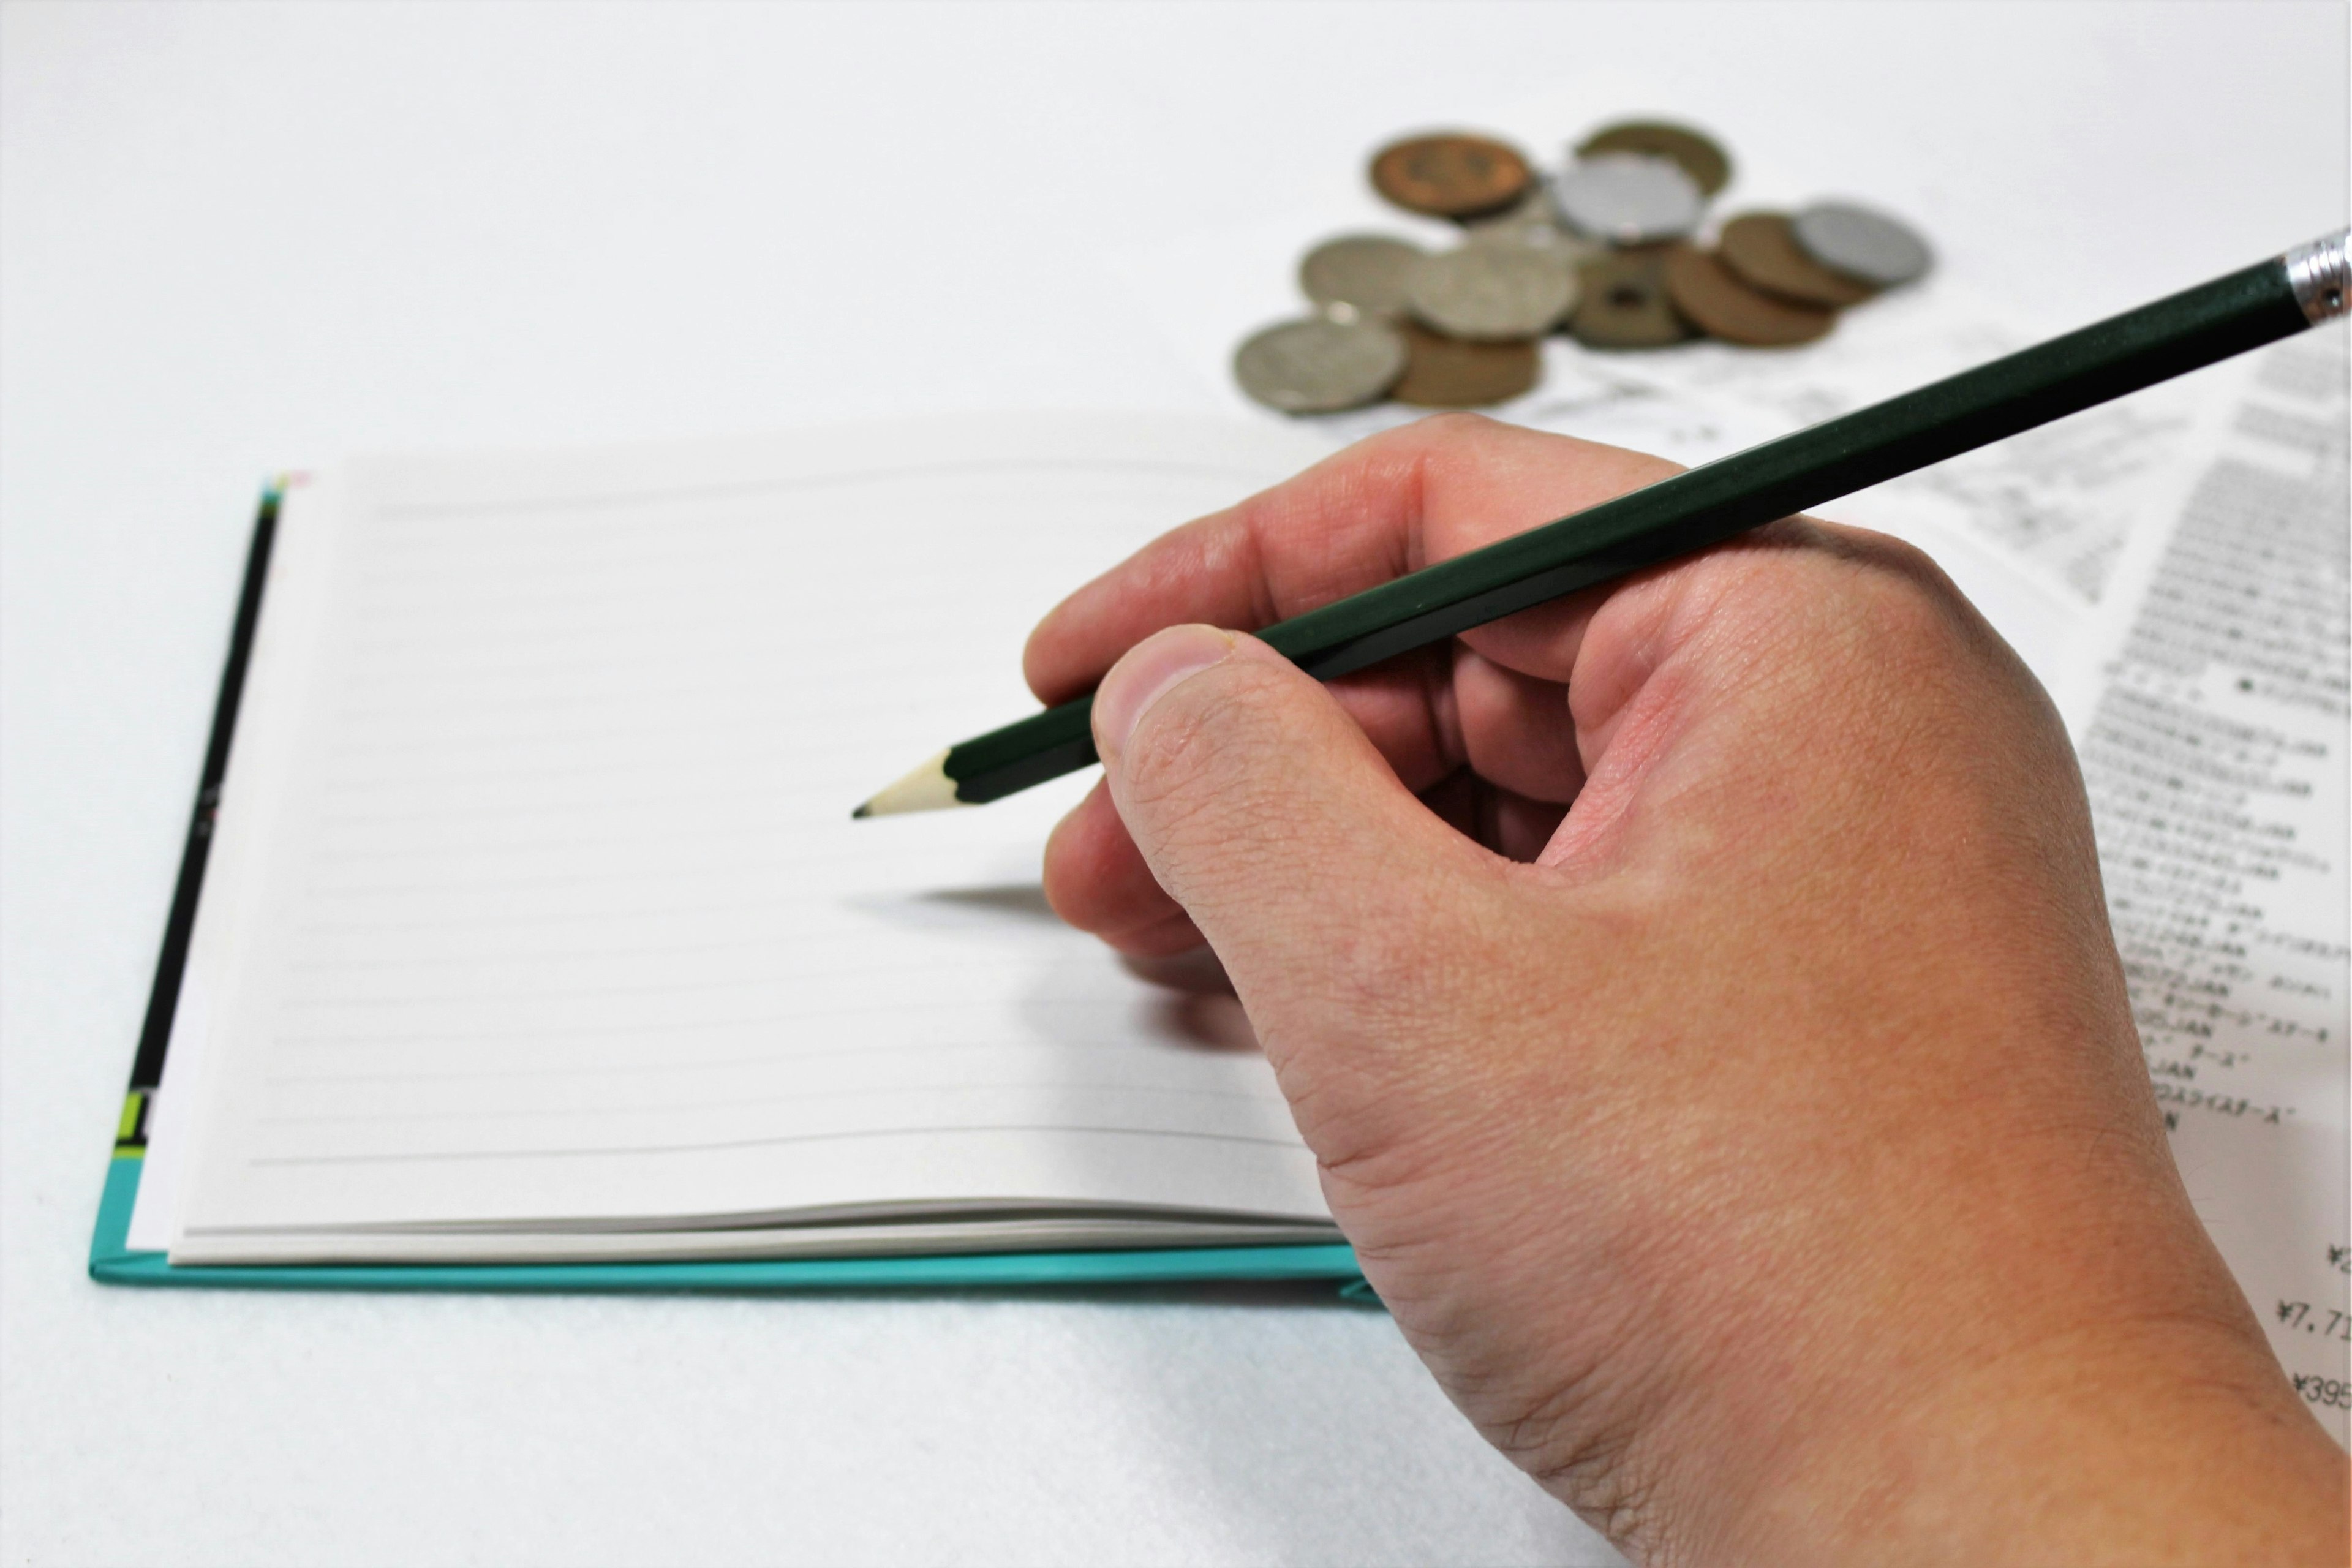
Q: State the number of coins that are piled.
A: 12